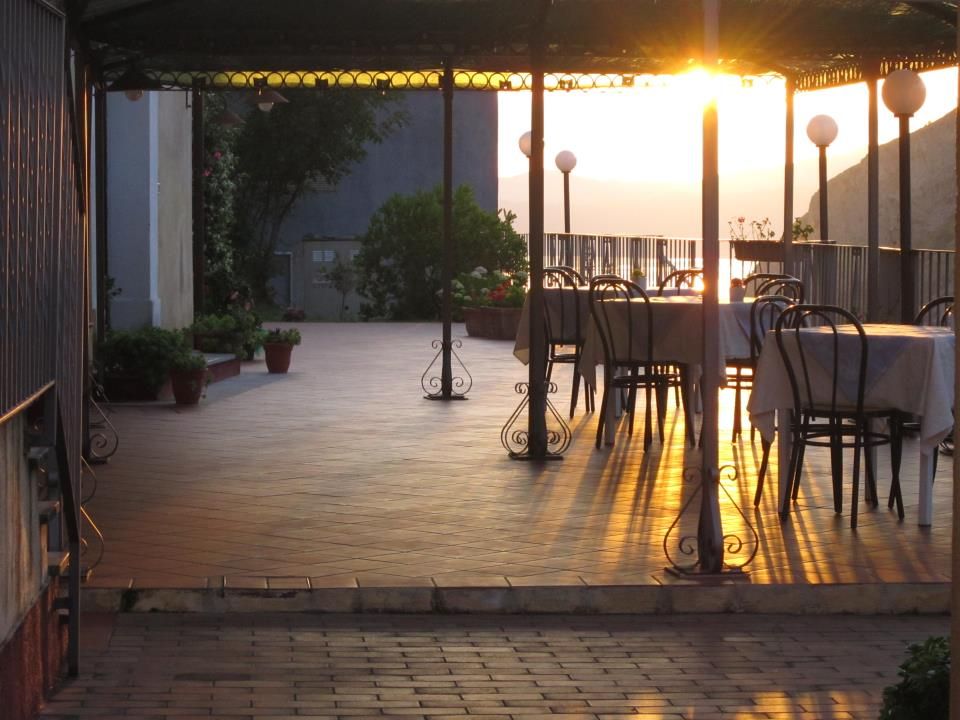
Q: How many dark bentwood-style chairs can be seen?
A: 10